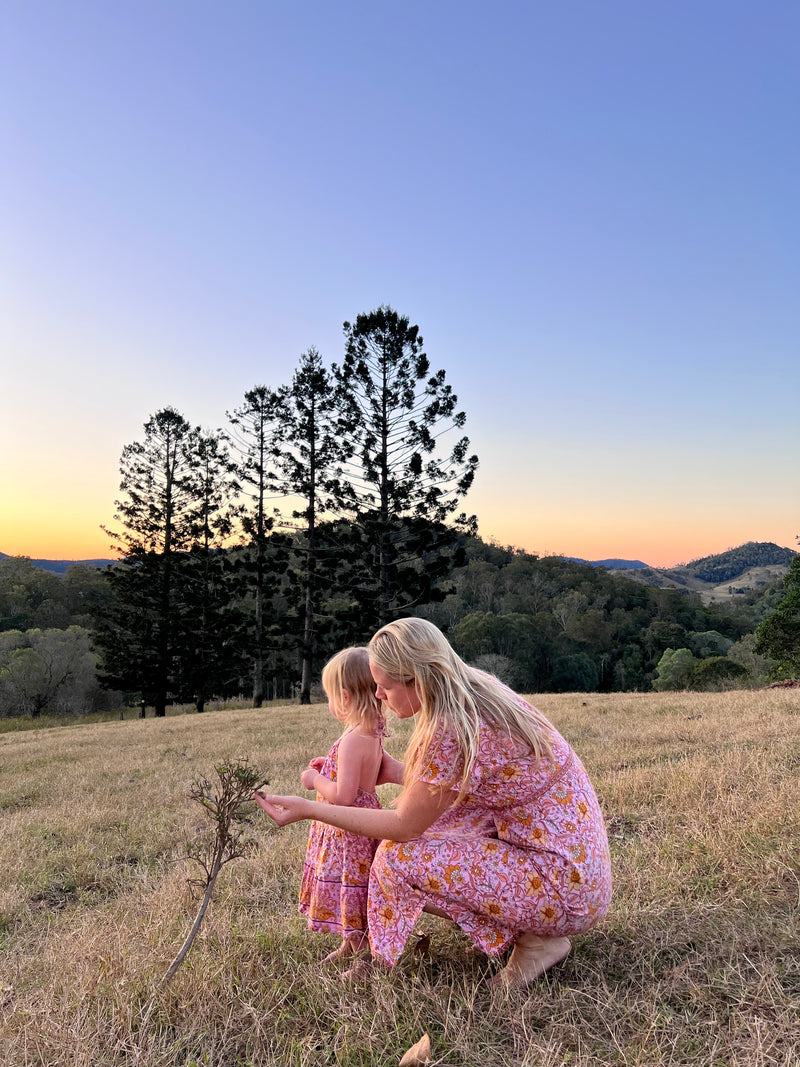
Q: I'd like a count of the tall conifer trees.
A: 5